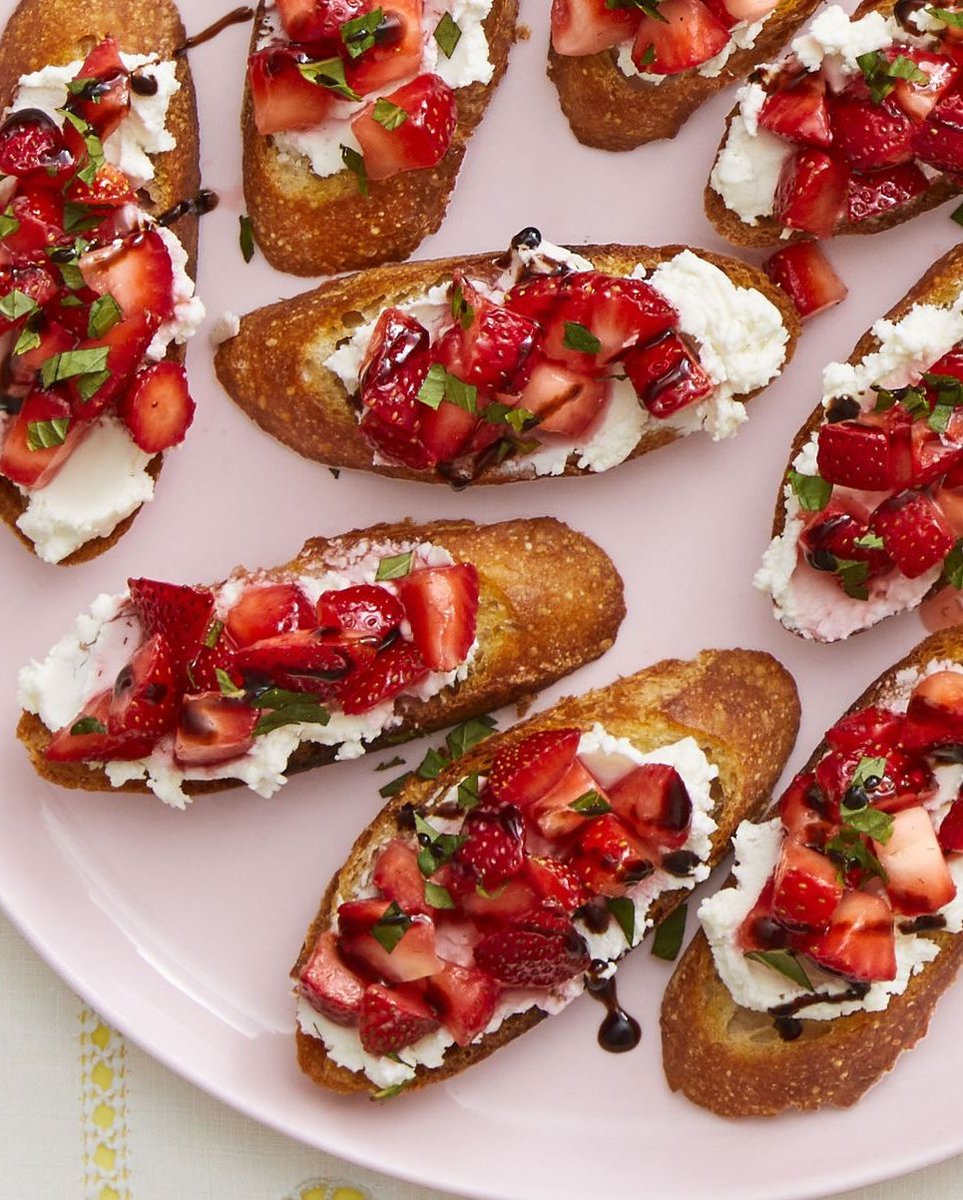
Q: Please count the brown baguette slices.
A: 9